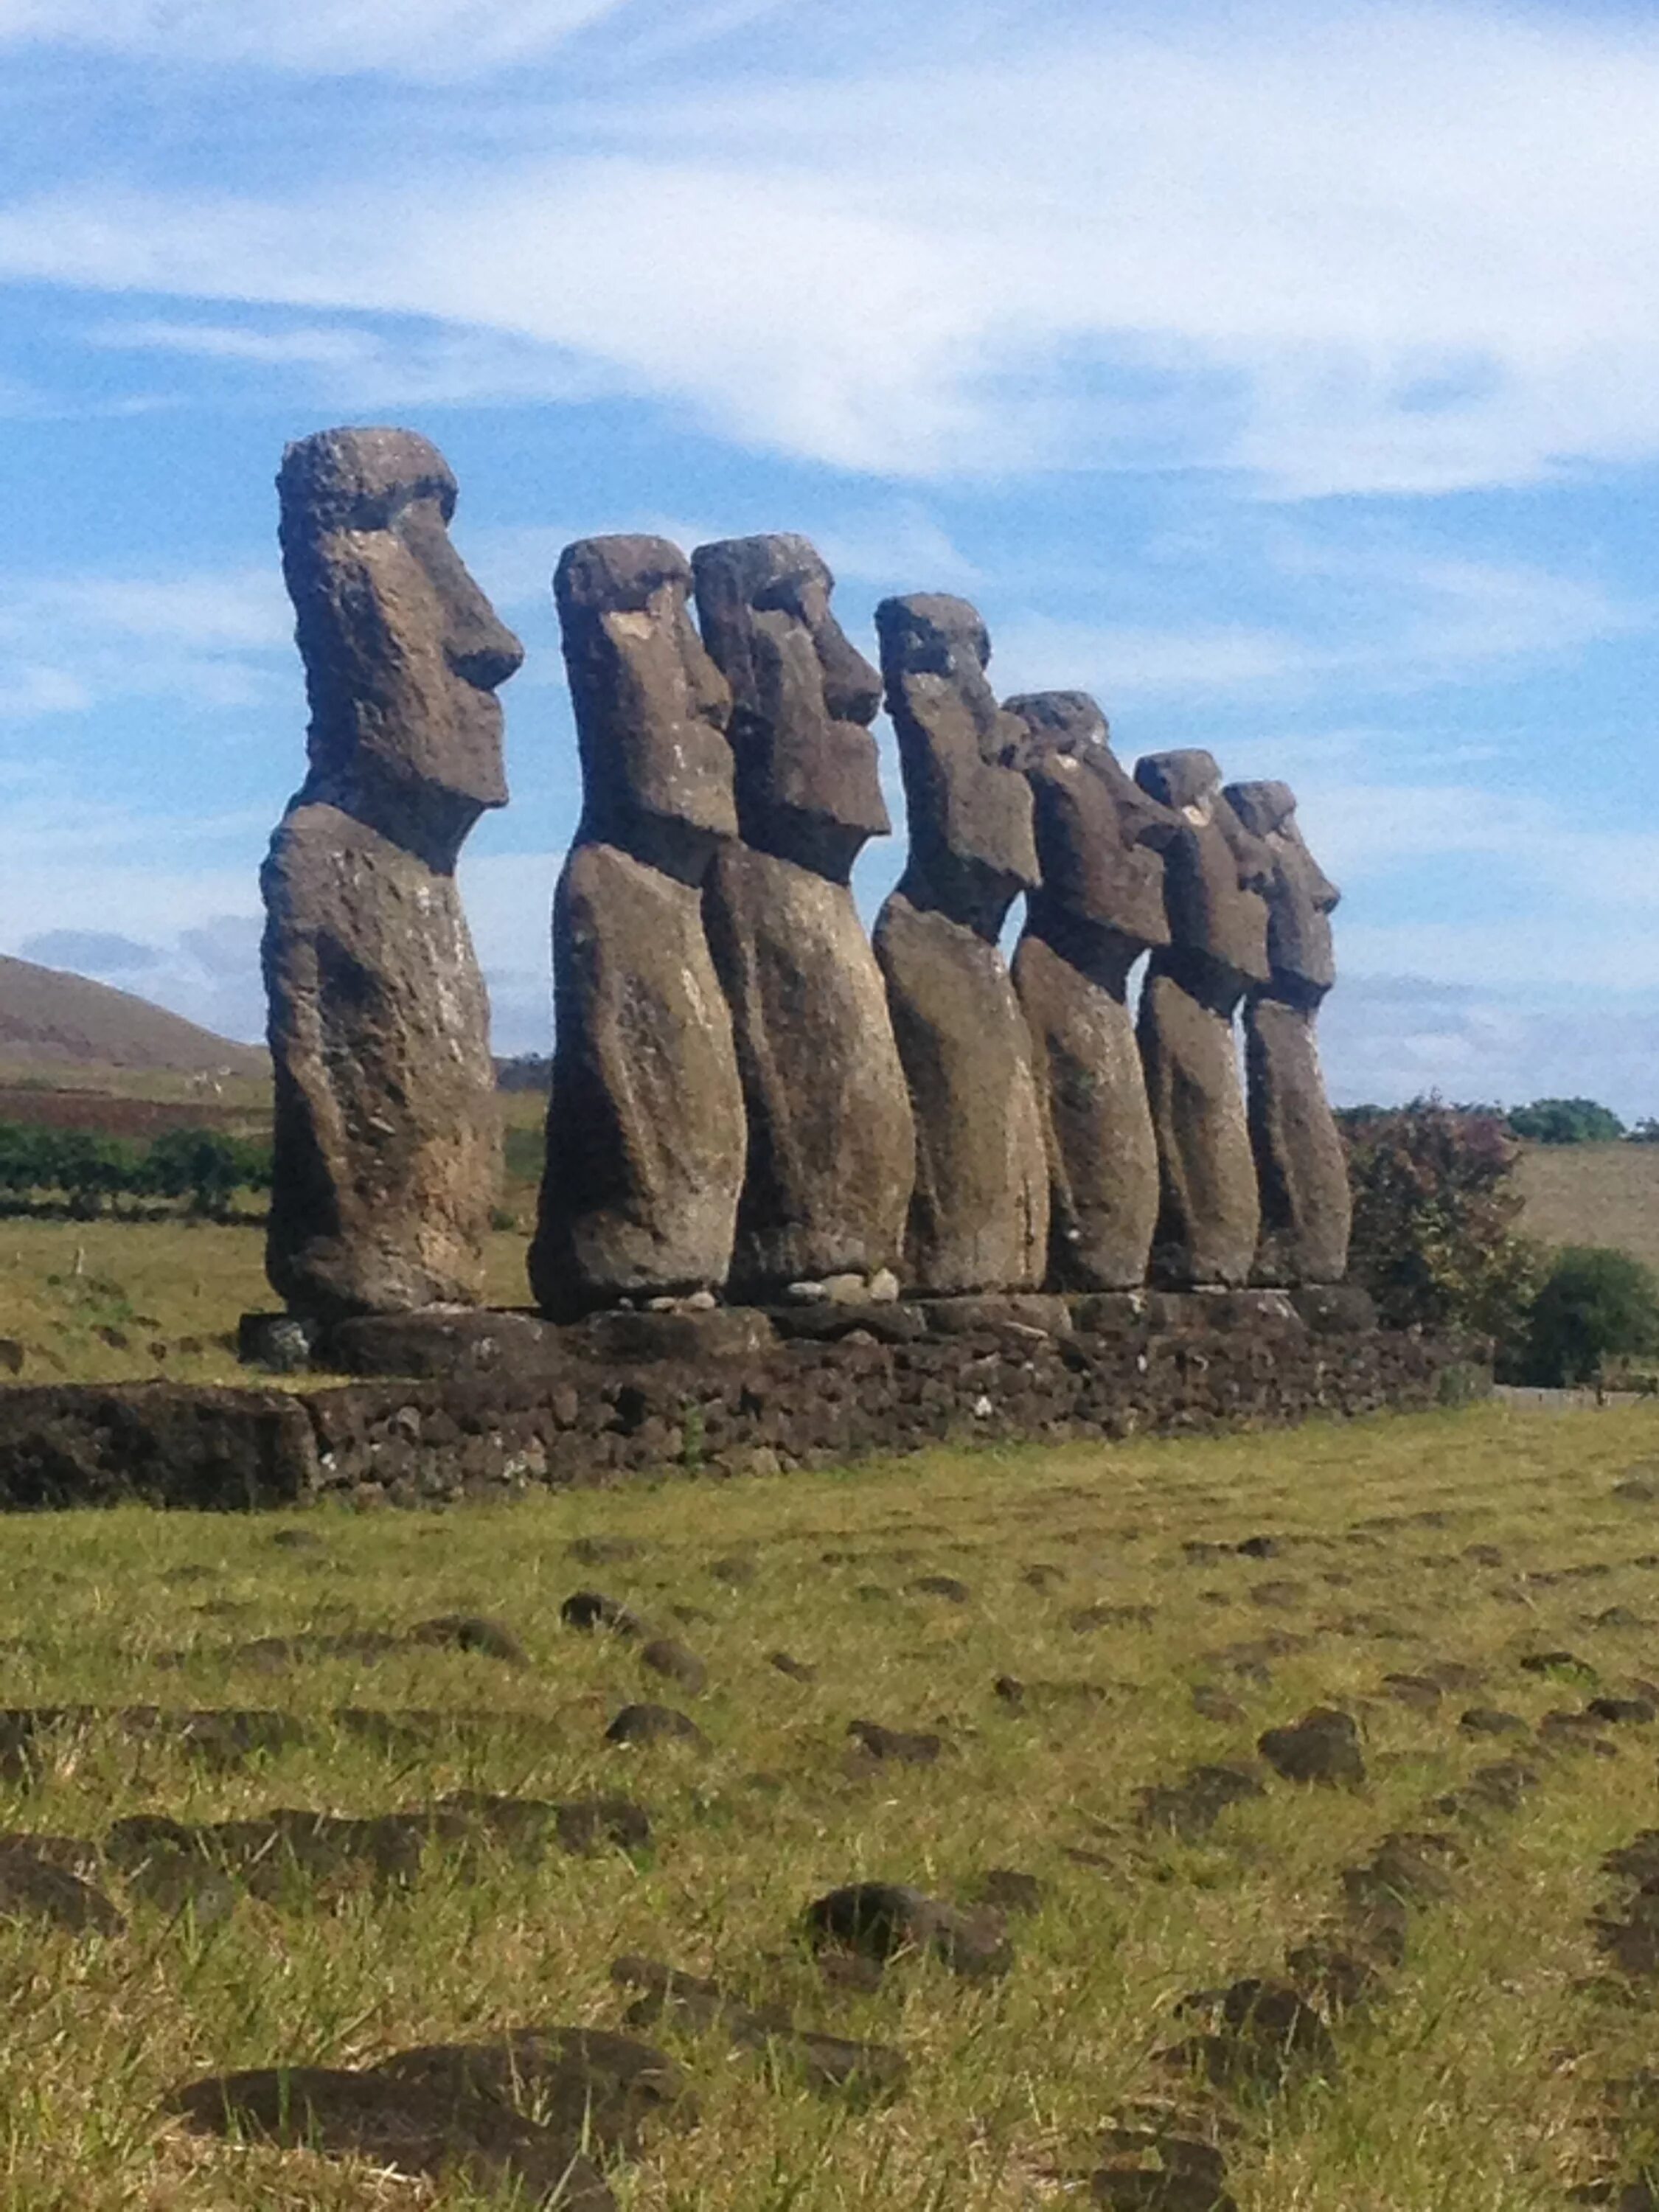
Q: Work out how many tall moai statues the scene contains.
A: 7